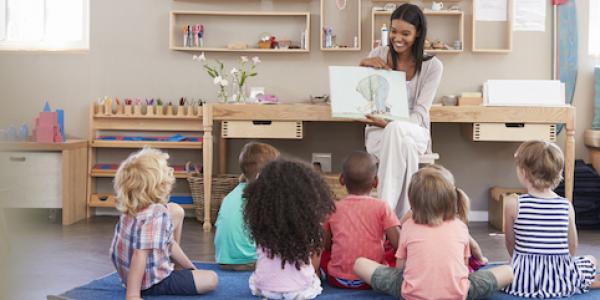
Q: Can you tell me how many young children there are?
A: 7